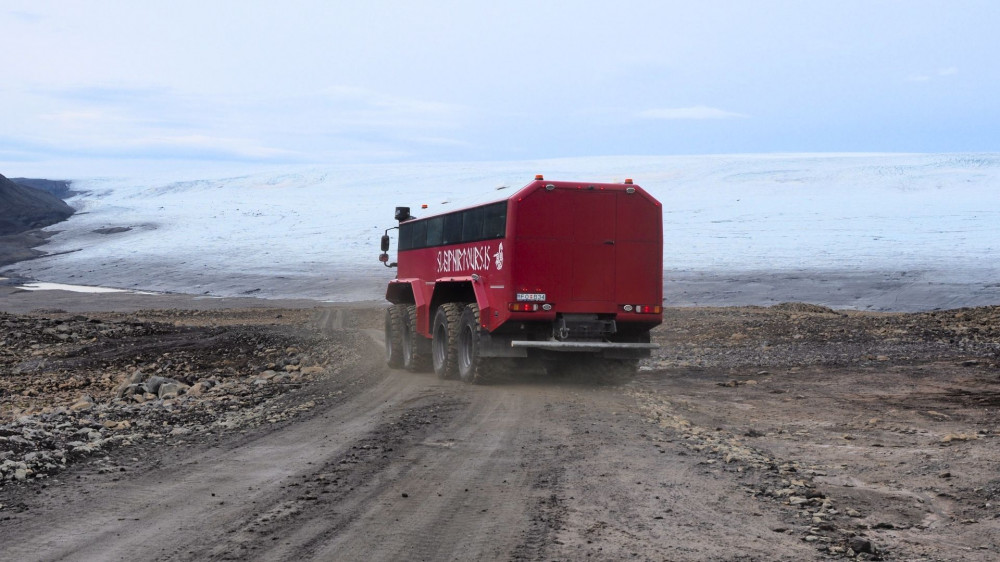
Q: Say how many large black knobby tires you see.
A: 4